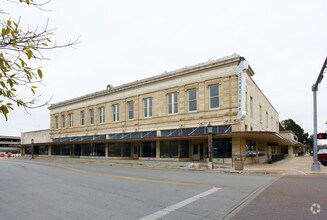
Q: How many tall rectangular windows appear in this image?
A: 12